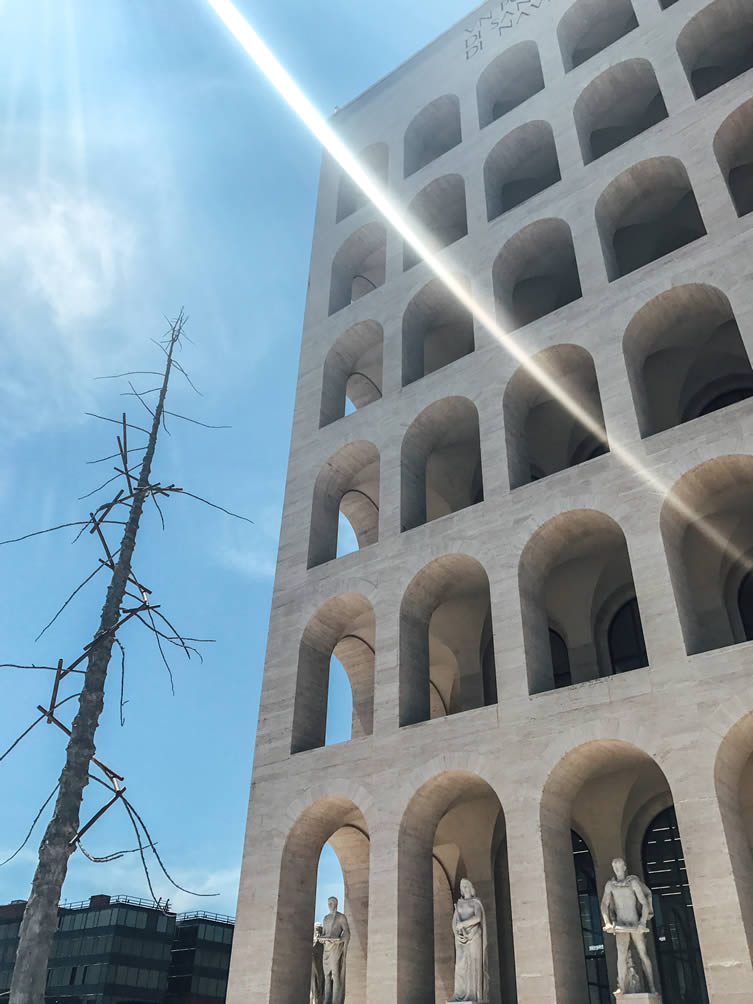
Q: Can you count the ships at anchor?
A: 0